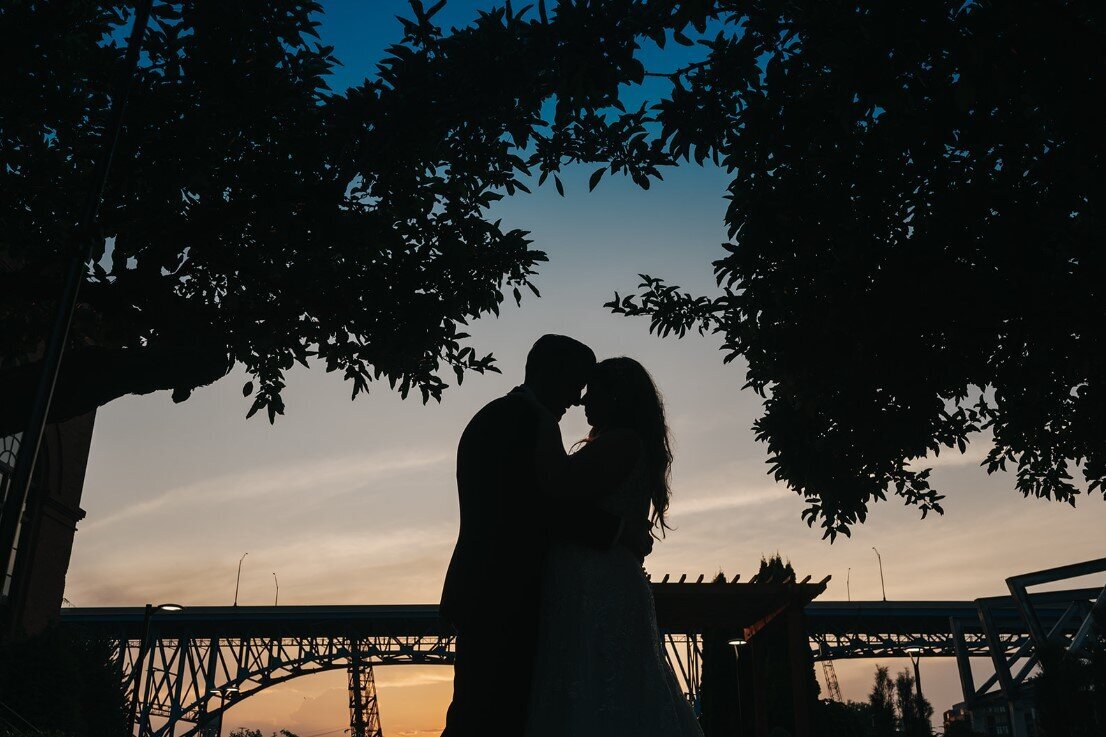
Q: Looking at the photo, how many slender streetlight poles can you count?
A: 4